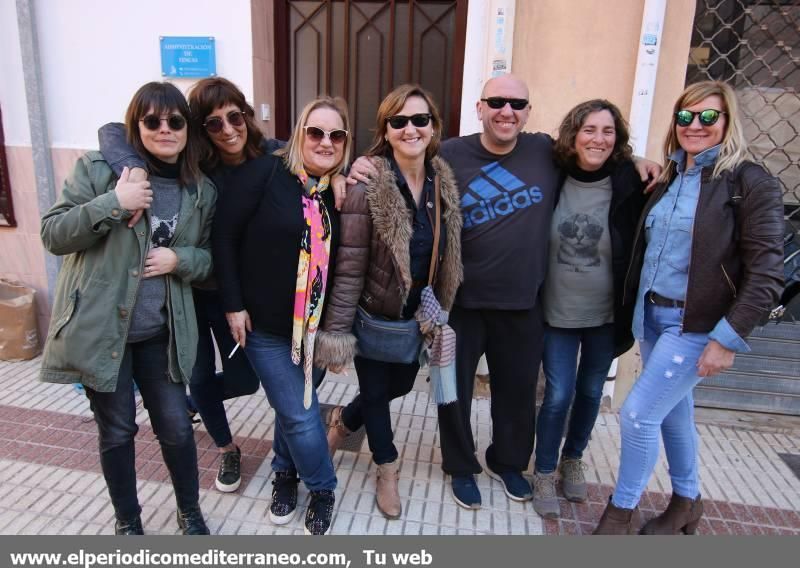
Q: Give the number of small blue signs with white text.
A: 1